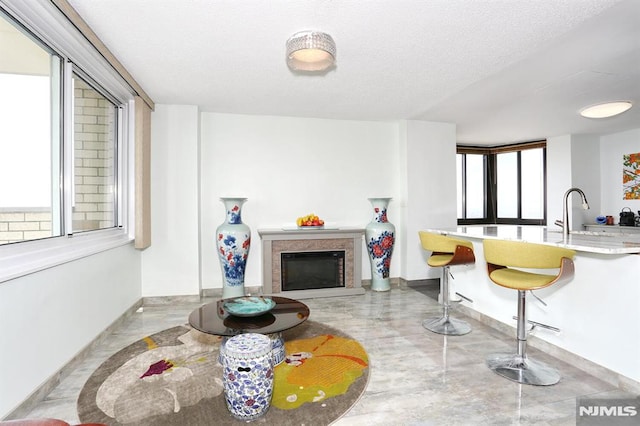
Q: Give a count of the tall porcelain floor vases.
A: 2